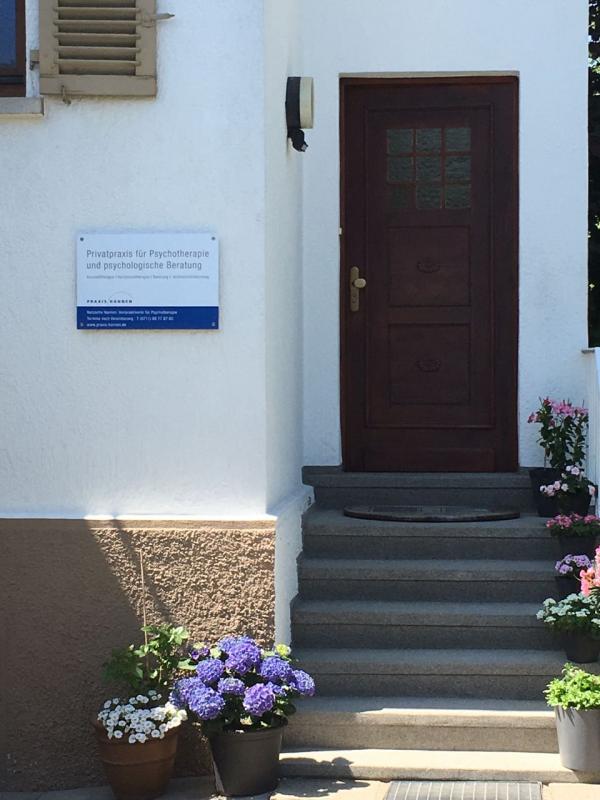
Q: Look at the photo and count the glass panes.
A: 9